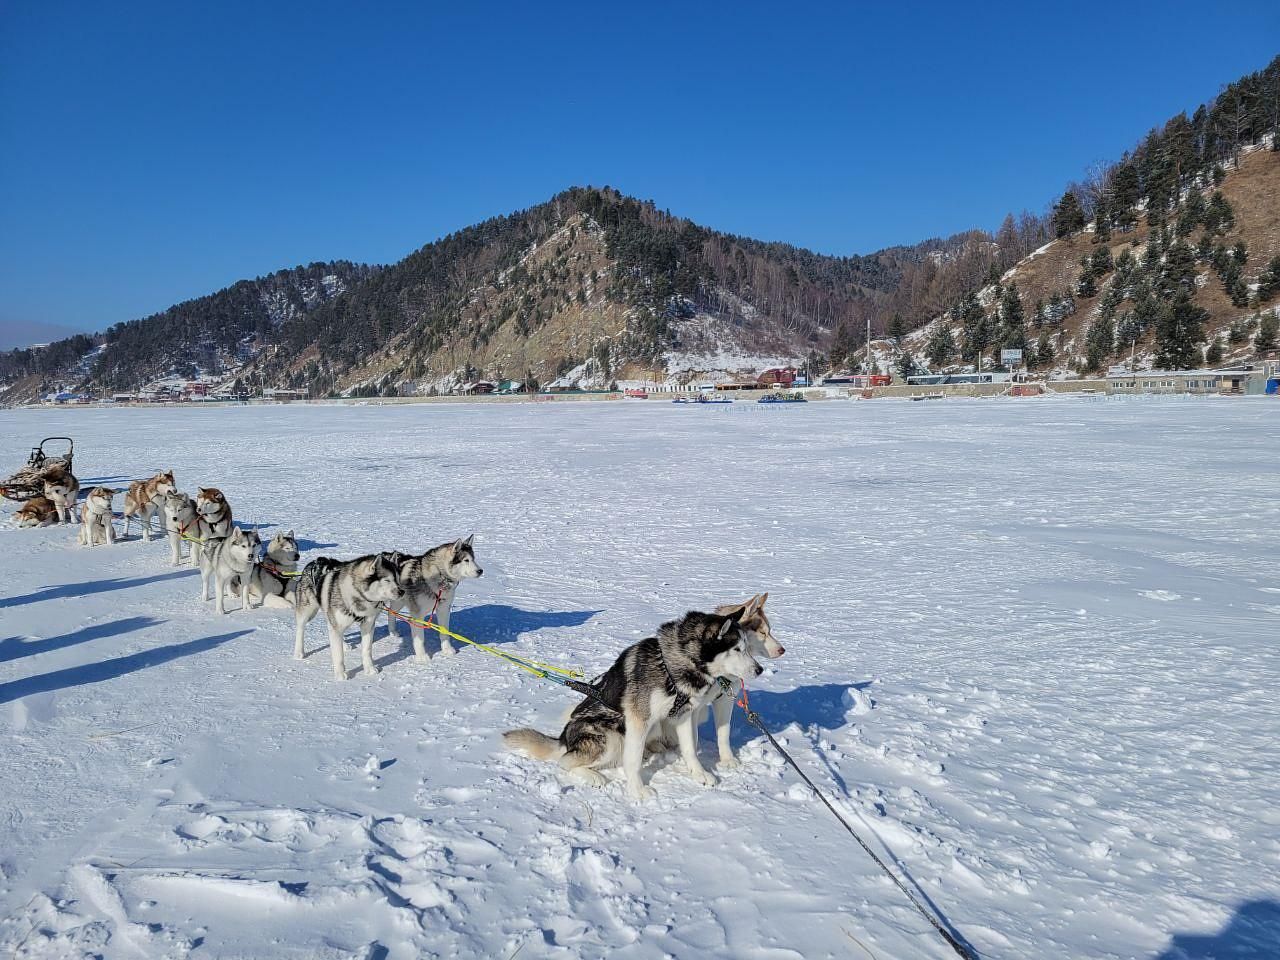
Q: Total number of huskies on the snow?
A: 12